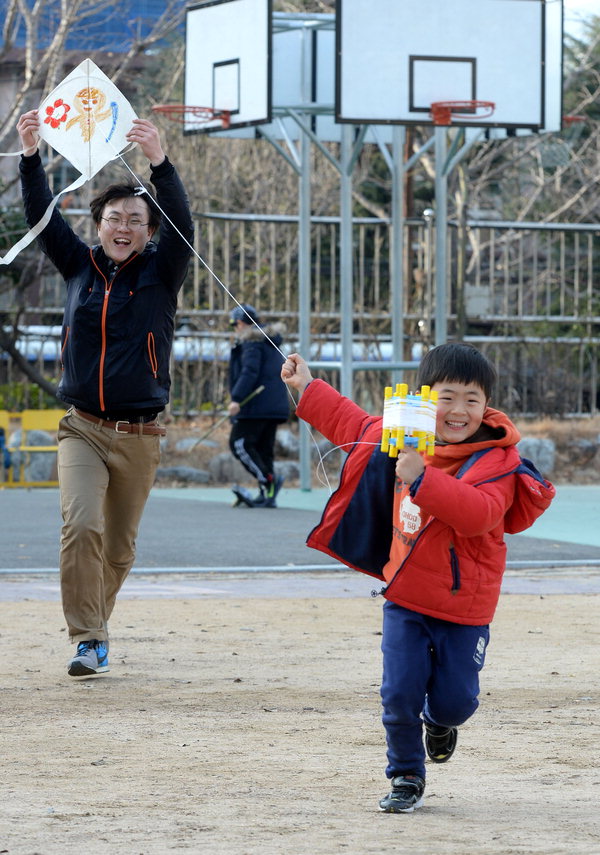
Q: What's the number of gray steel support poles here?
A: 4